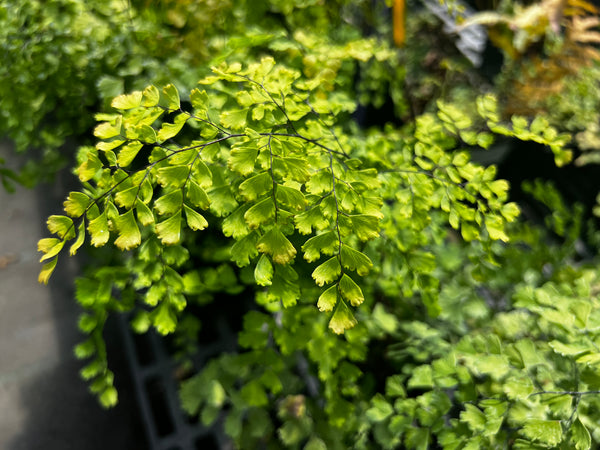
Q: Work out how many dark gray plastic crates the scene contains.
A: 1